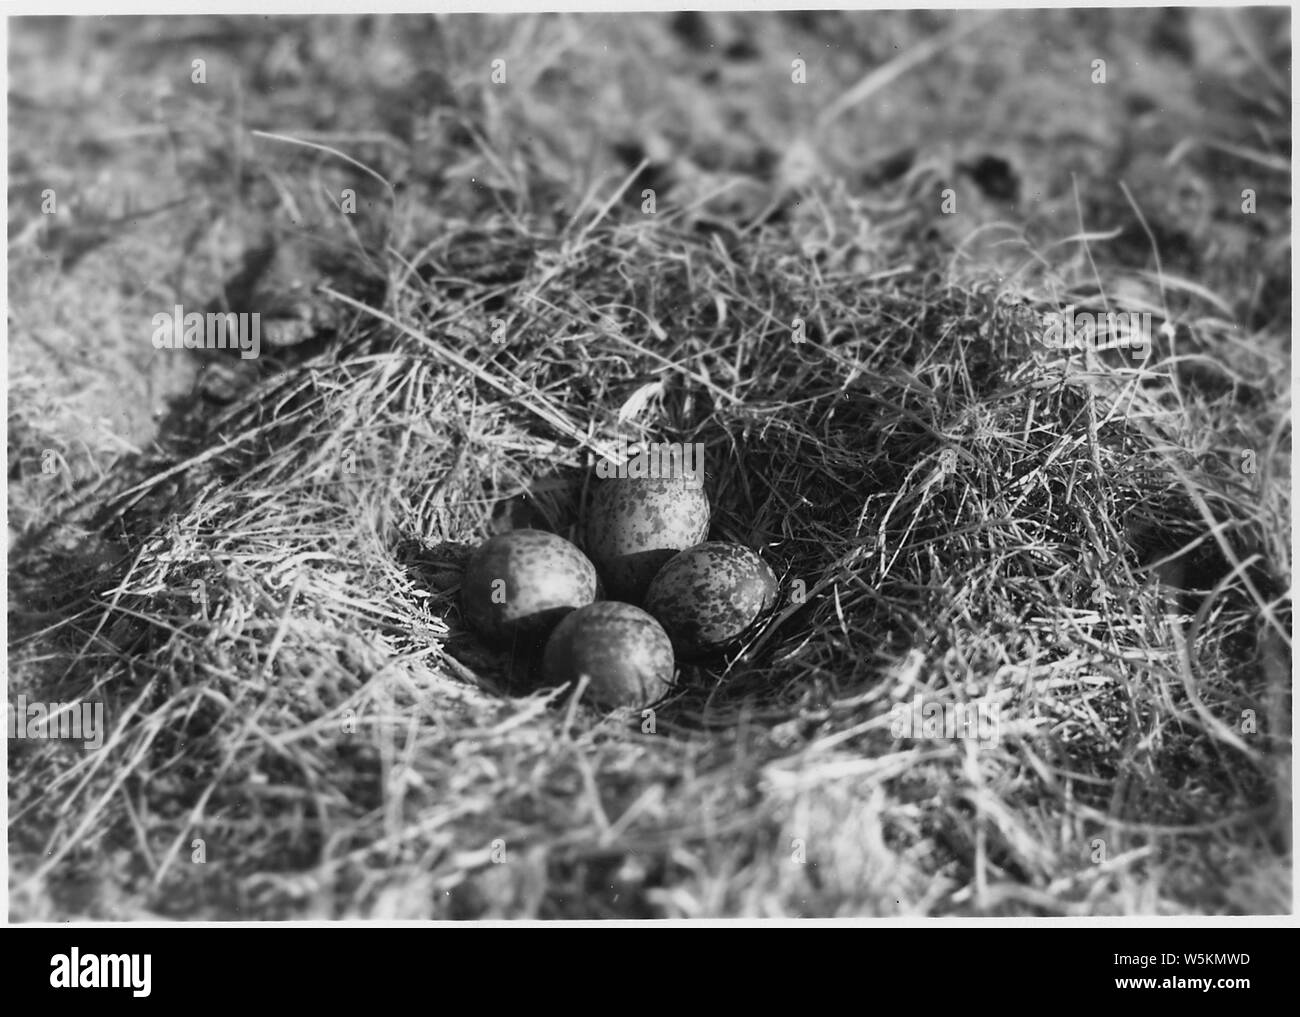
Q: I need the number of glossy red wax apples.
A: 0